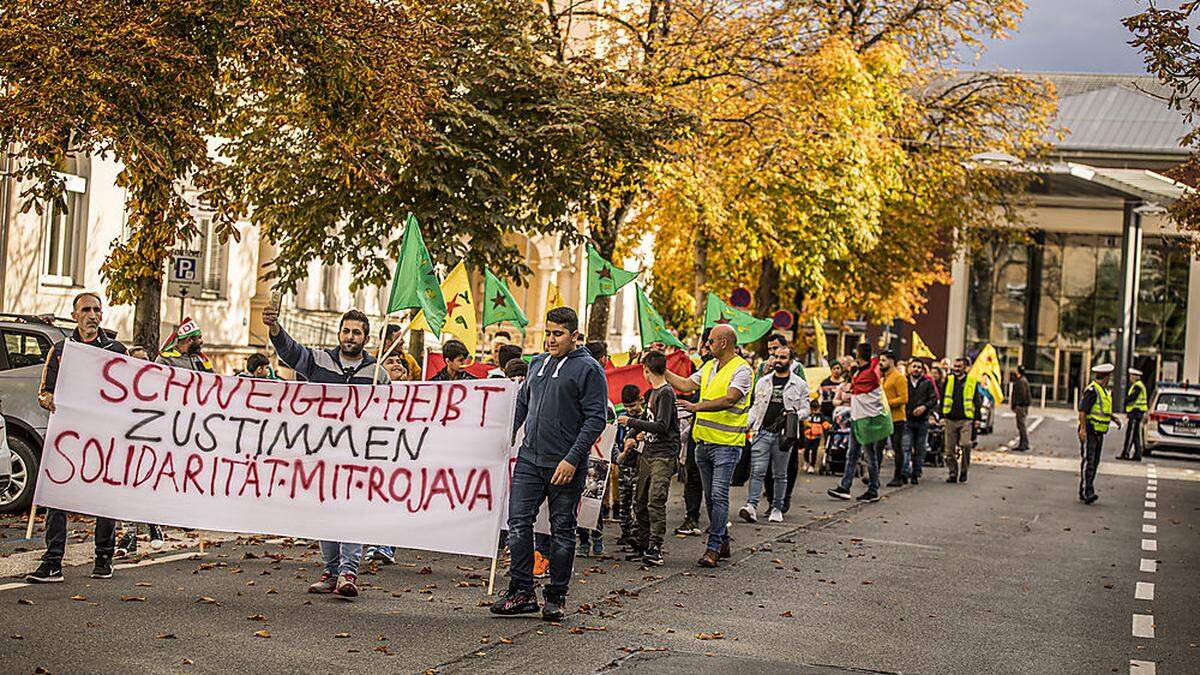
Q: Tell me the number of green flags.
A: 5